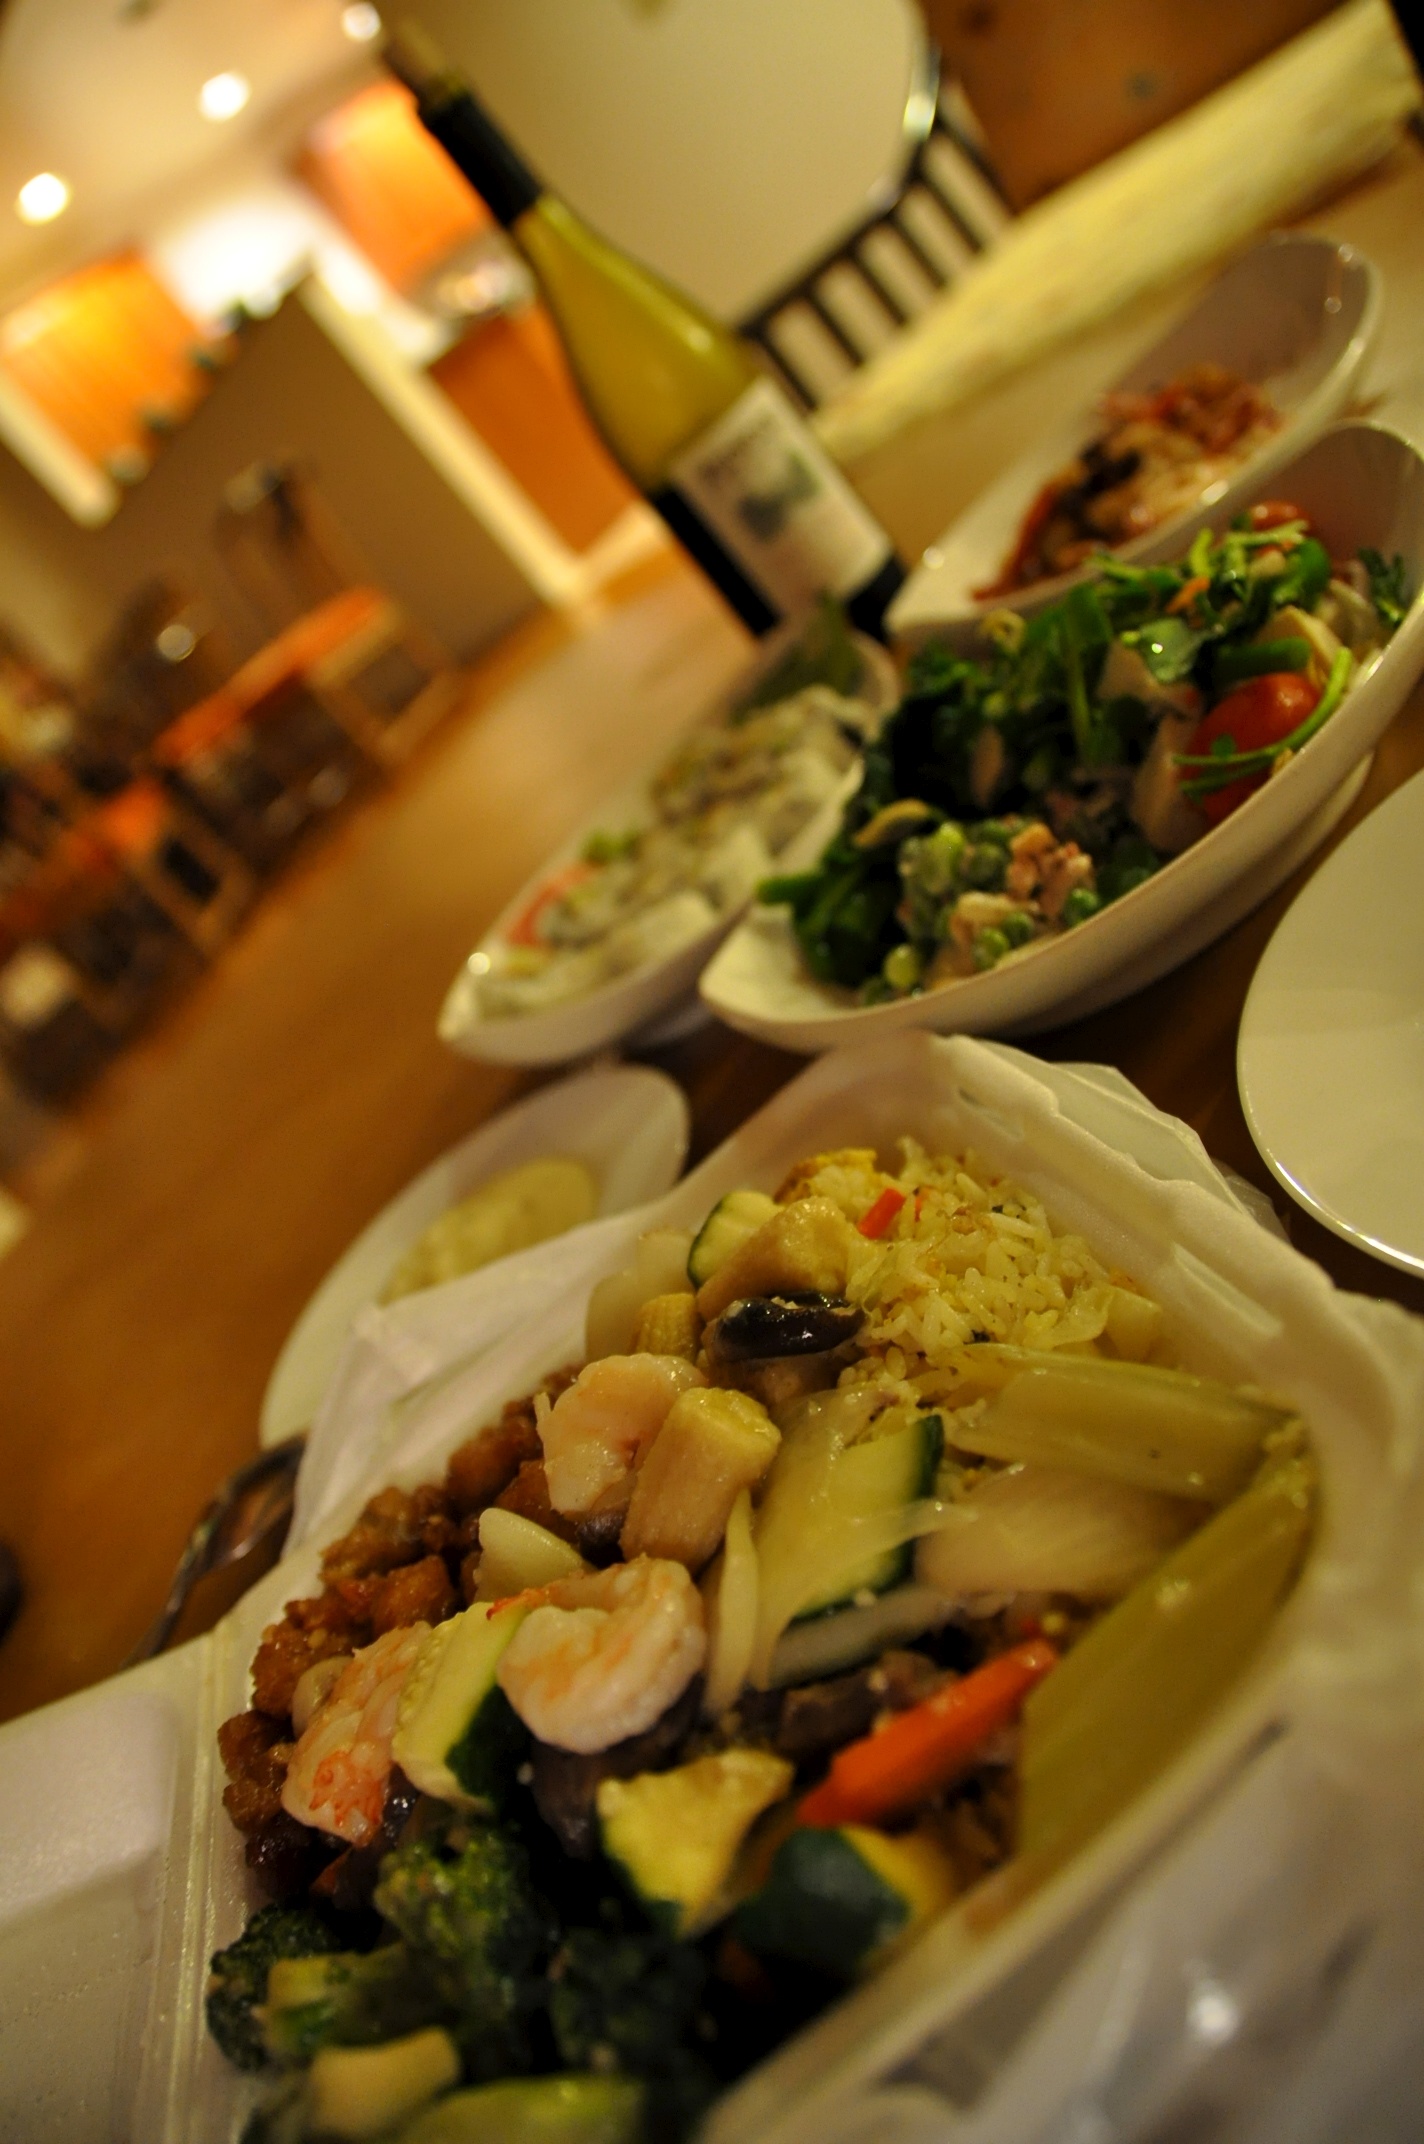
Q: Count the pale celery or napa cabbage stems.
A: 2